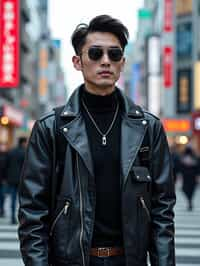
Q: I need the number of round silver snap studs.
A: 6